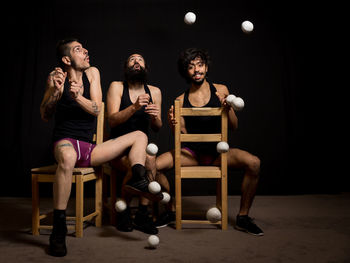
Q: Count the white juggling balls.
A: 11